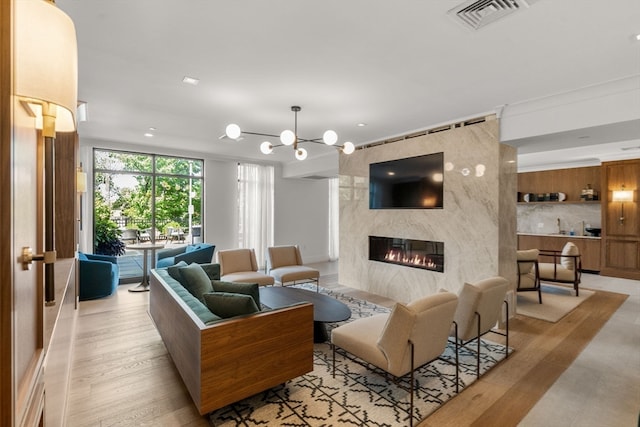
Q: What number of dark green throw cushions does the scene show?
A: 4